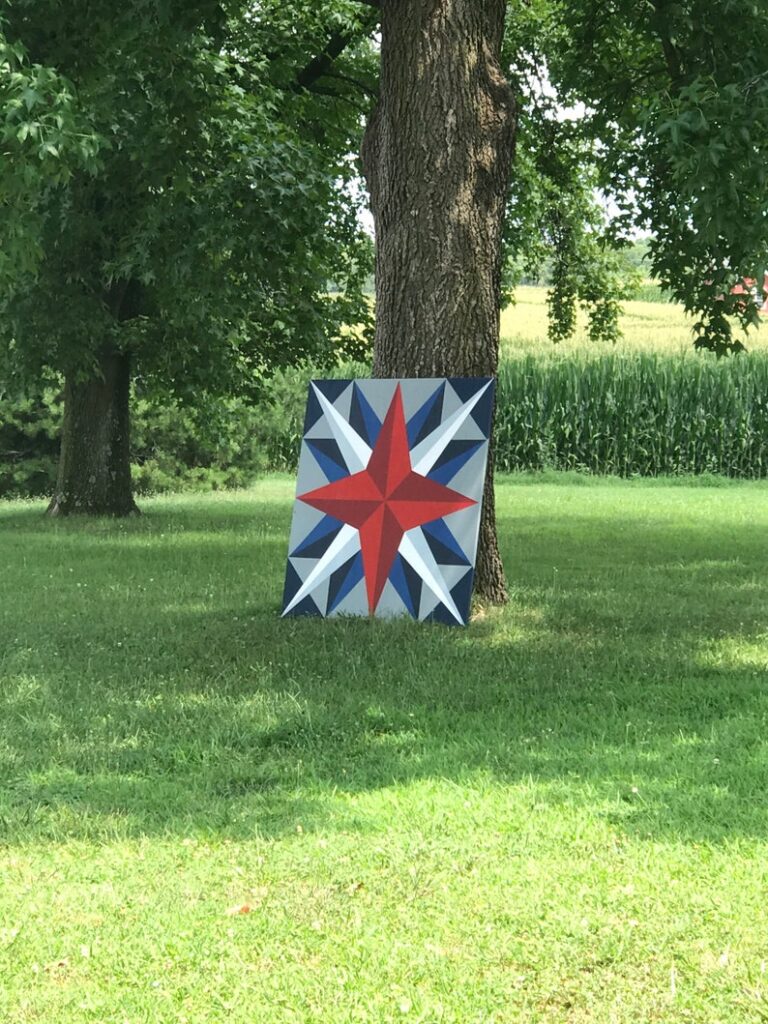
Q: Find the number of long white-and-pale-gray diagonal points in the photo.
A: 4